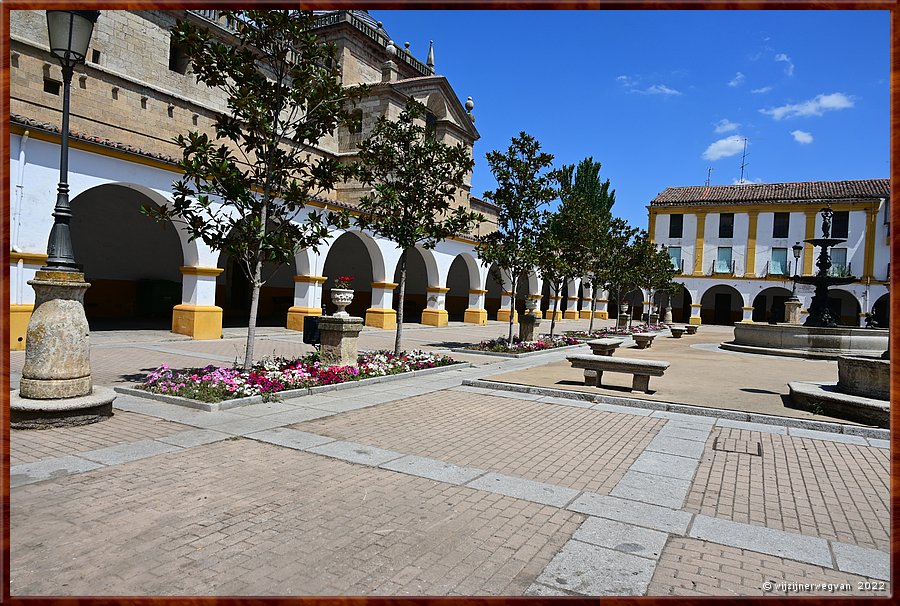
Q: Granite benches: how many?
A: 5